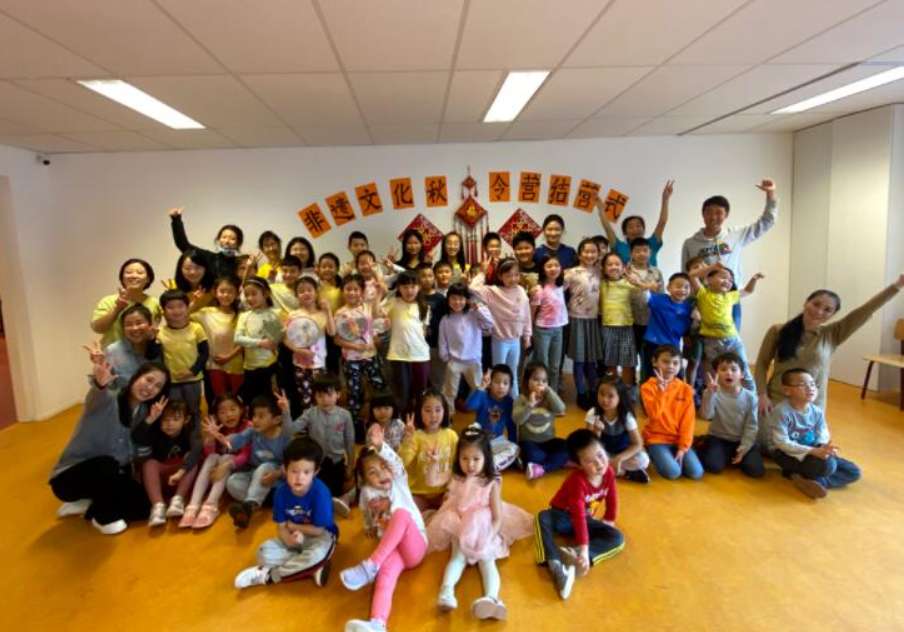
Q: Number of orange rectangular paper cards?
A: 10